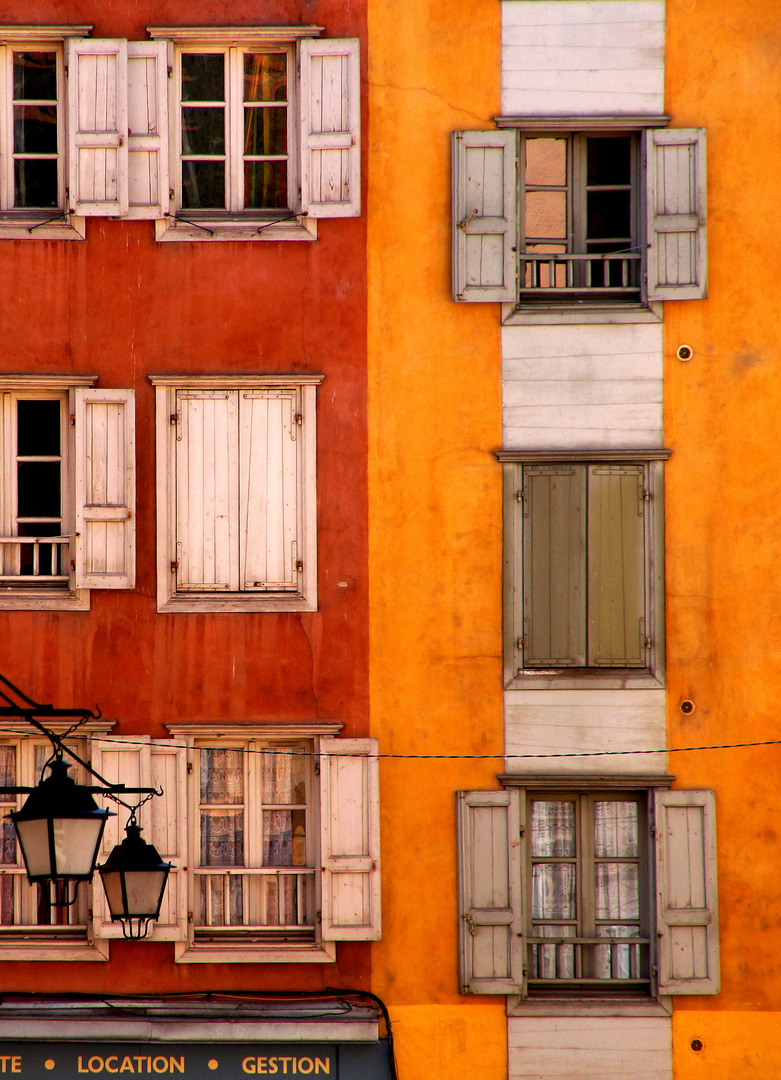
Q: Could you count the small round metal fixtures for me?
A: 3